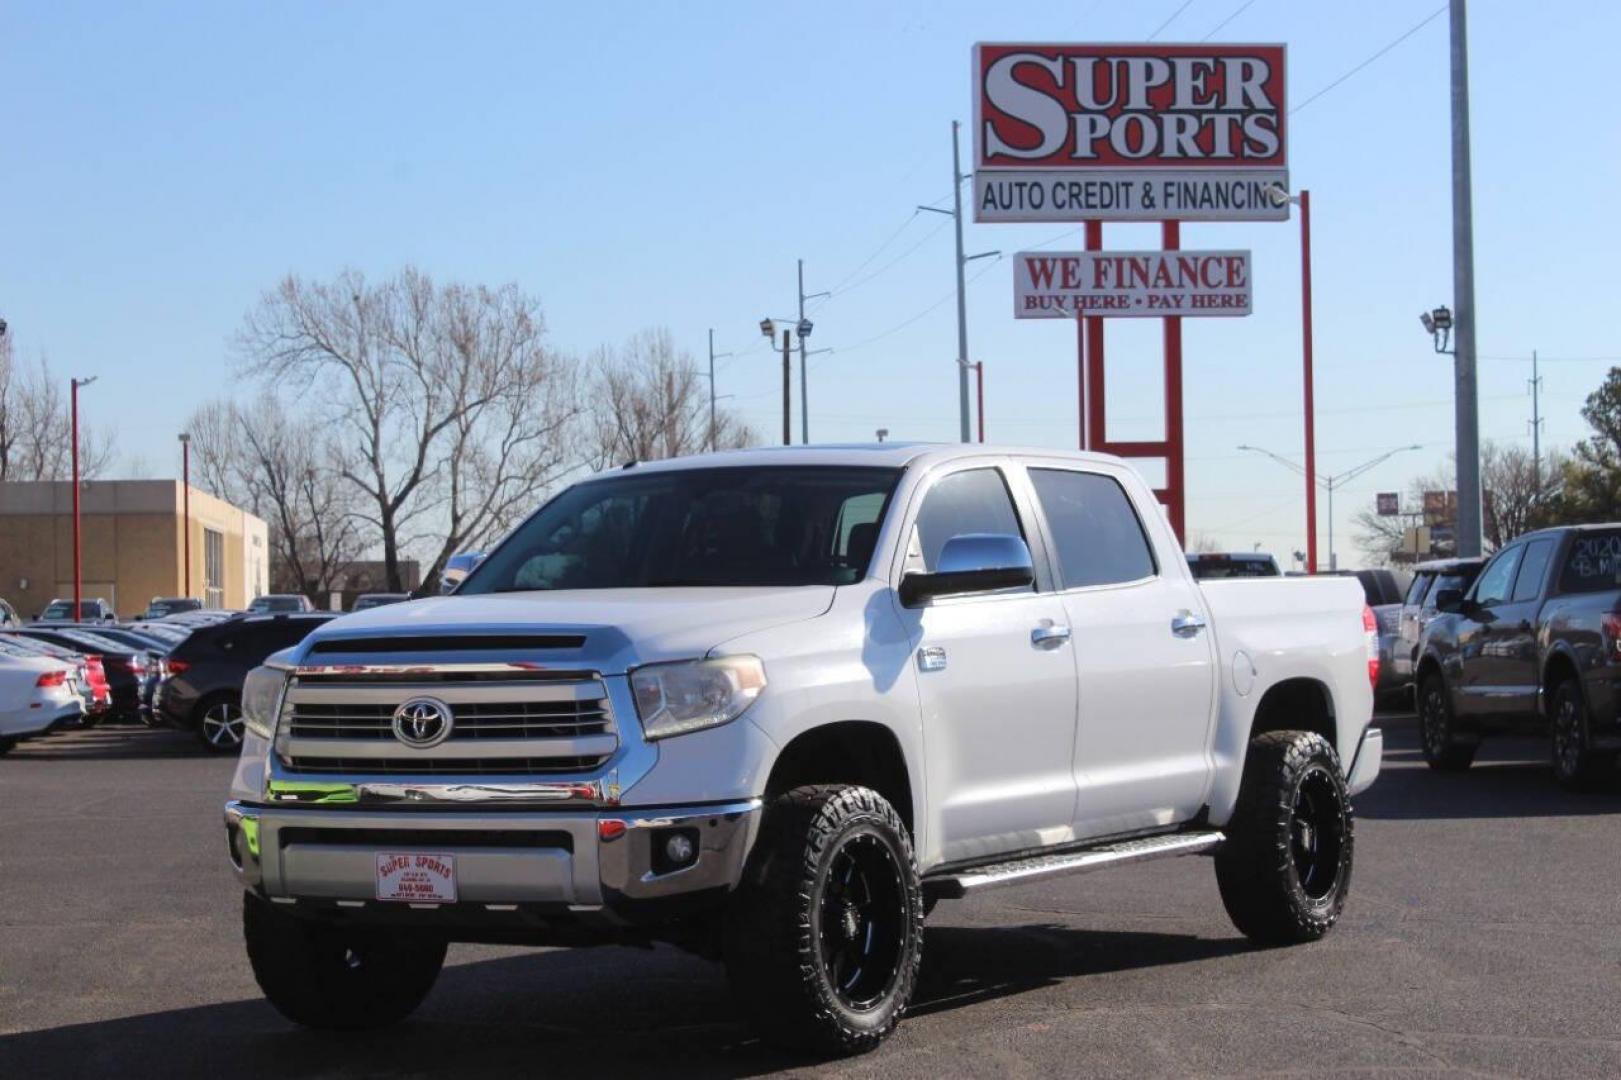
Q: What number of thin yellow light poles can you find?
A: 0